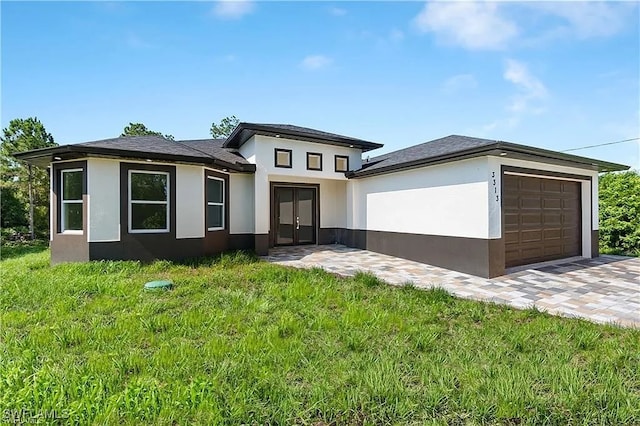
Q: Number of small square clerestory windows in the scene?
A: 3